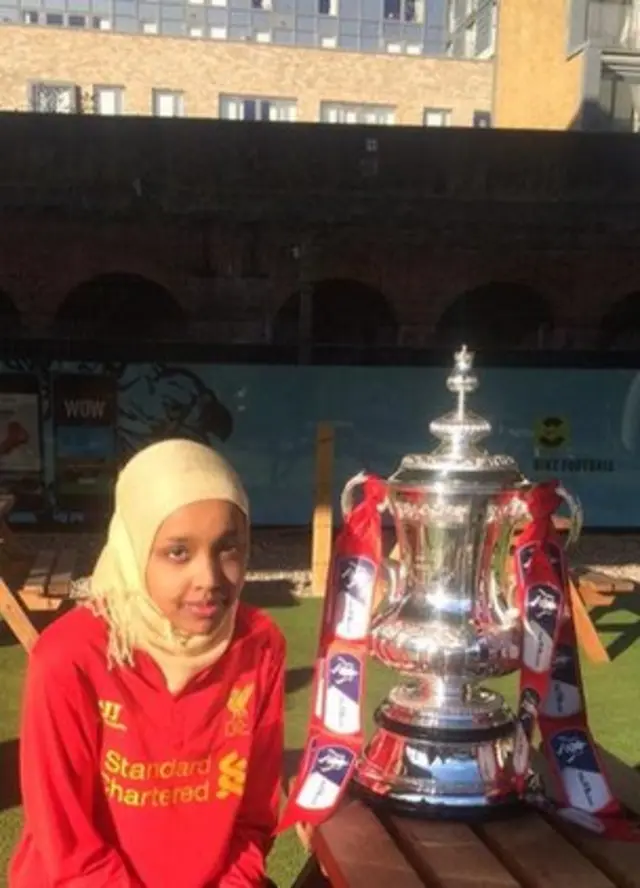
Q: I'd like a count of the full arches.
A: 3